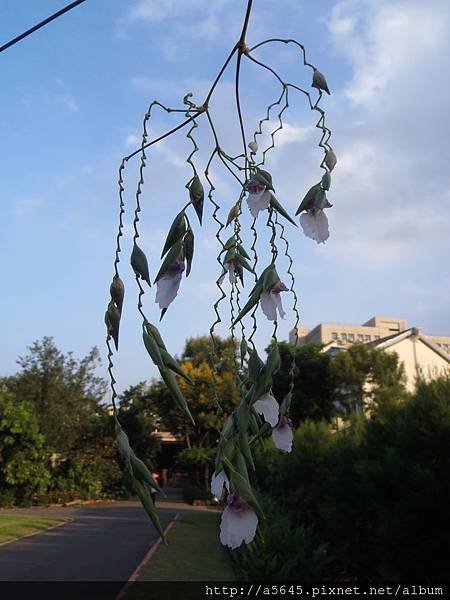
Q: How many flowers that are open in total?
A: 9